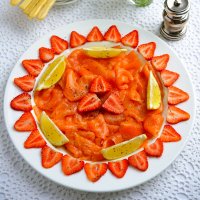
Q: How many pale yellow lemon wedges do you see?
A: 5